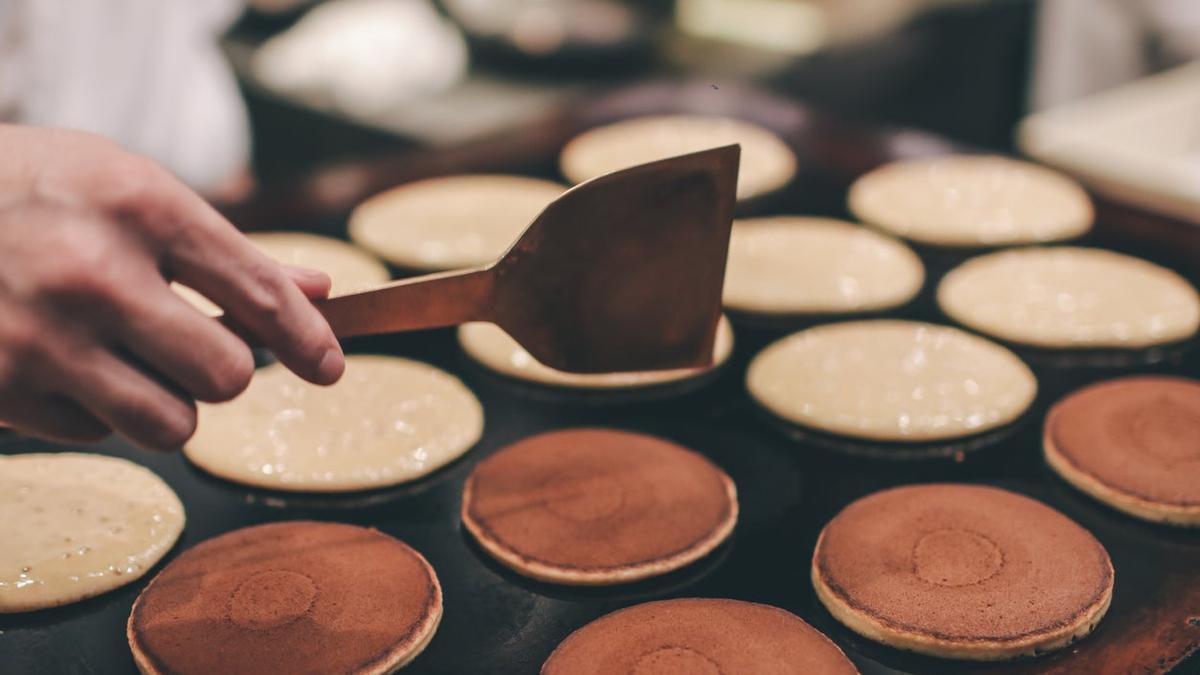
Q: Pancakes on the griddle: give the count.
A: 15